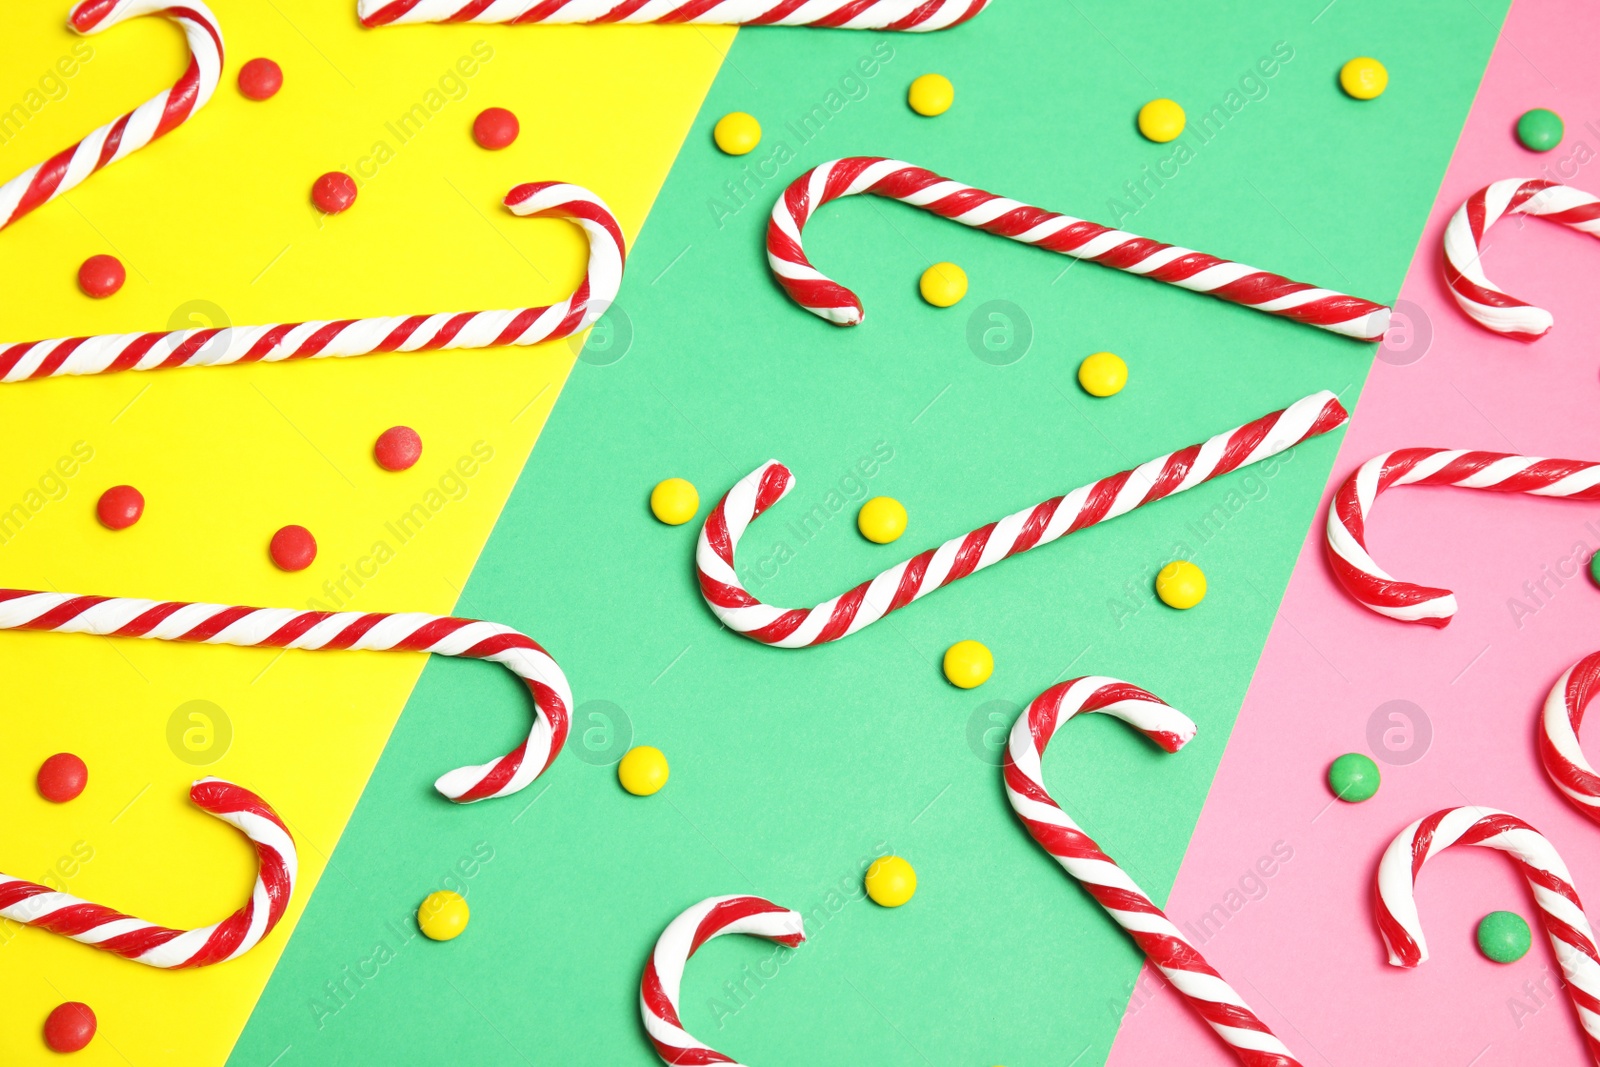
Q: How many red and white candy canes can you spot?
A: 13